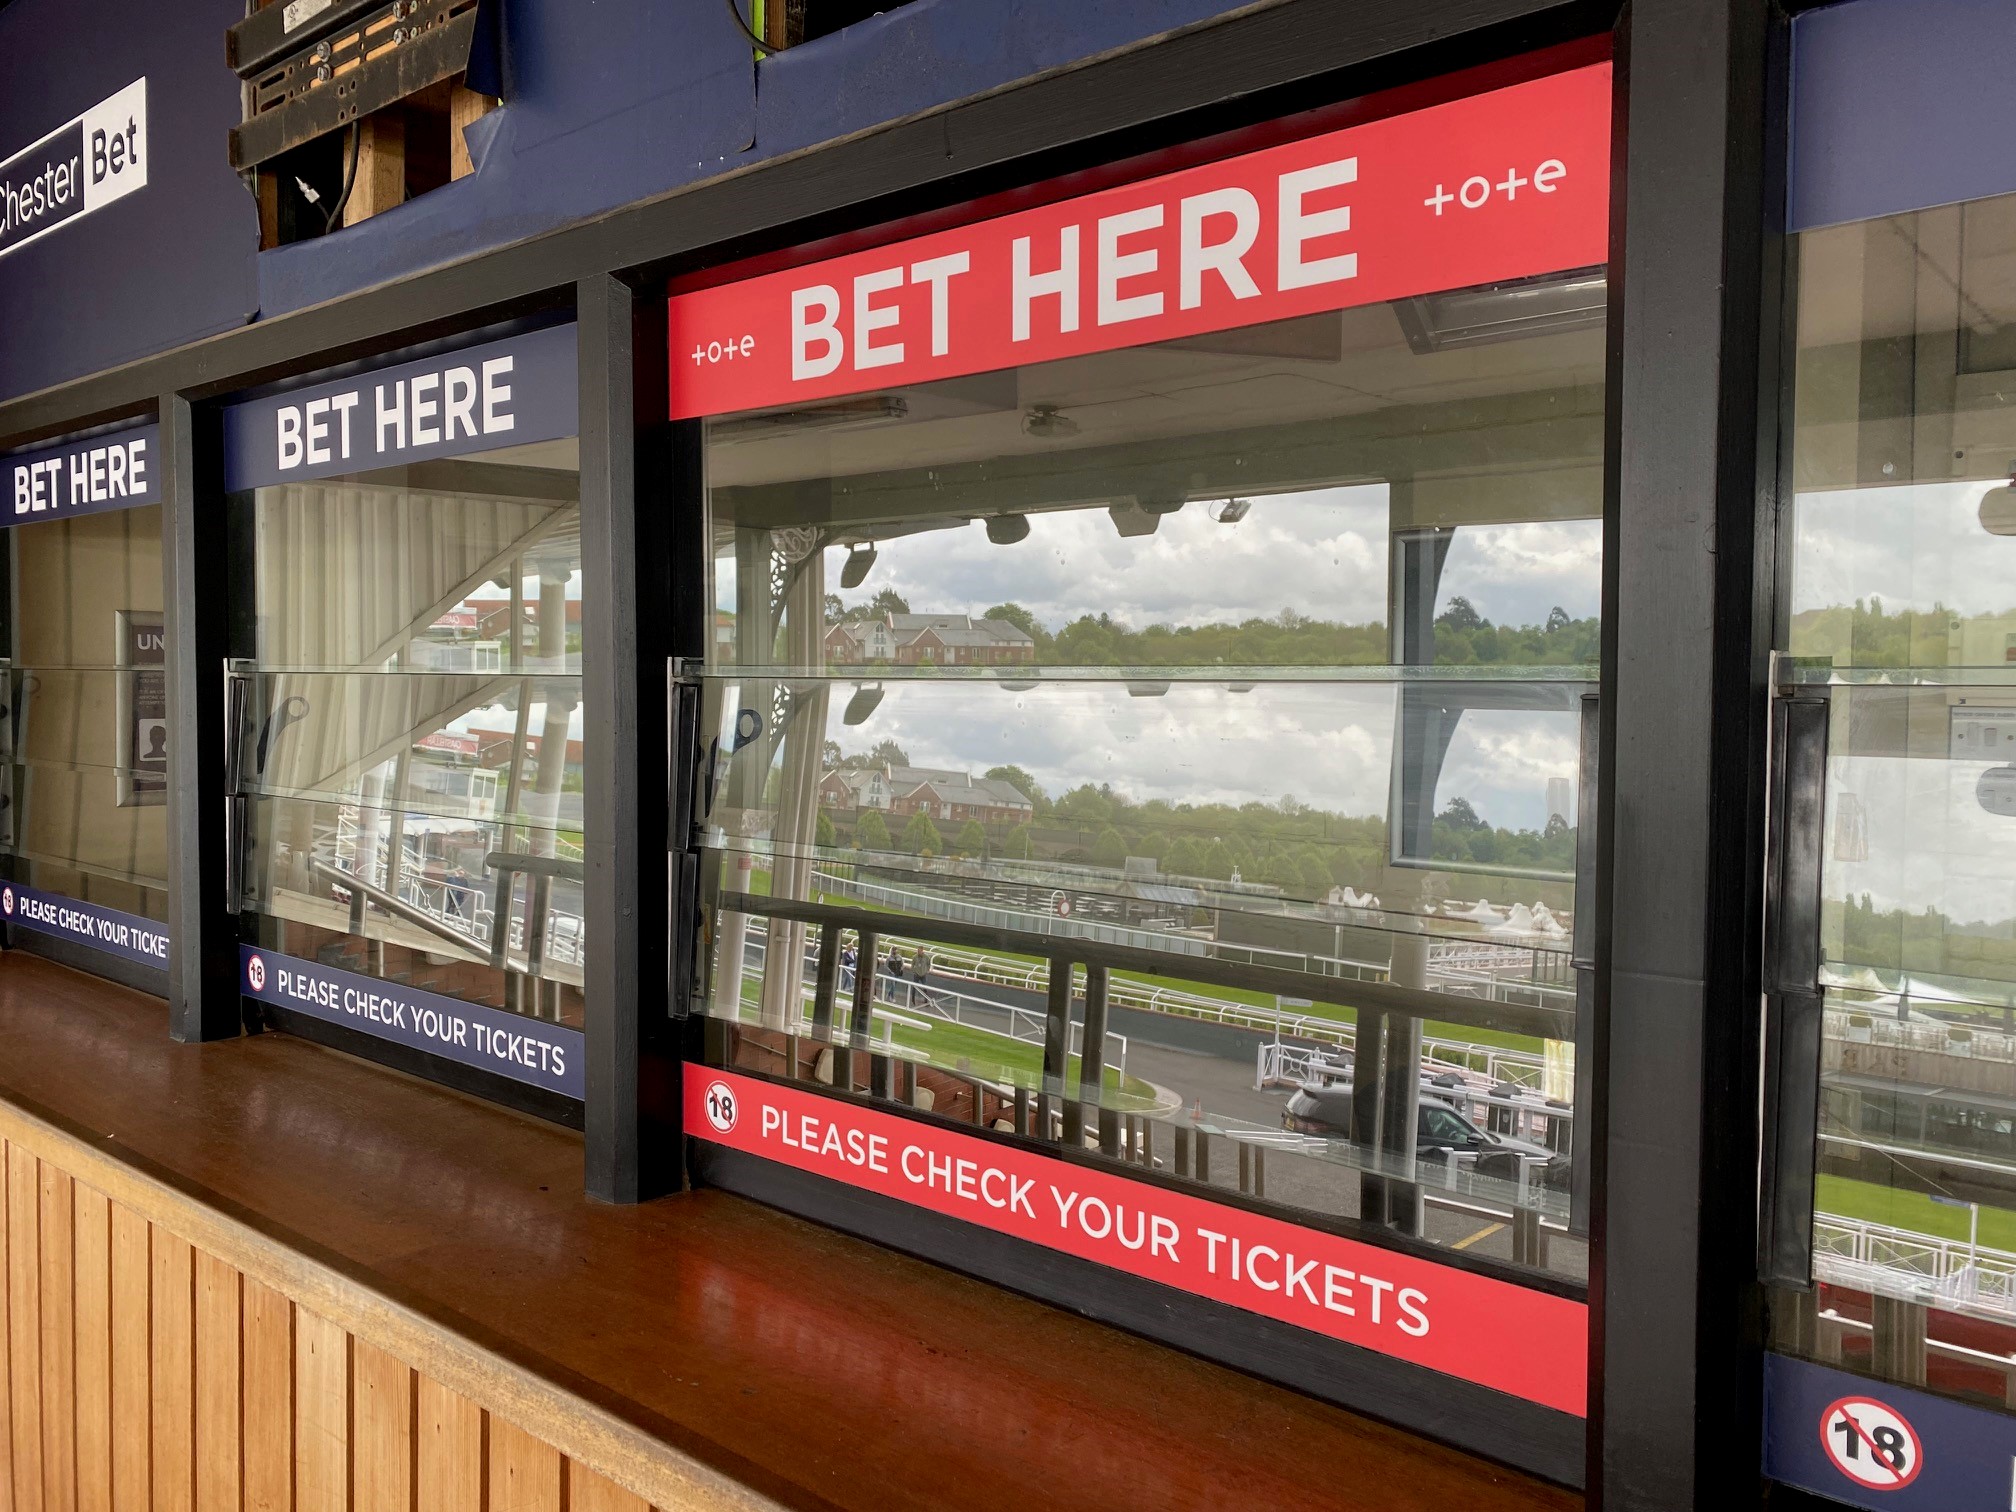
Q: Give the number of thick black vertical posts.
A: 3